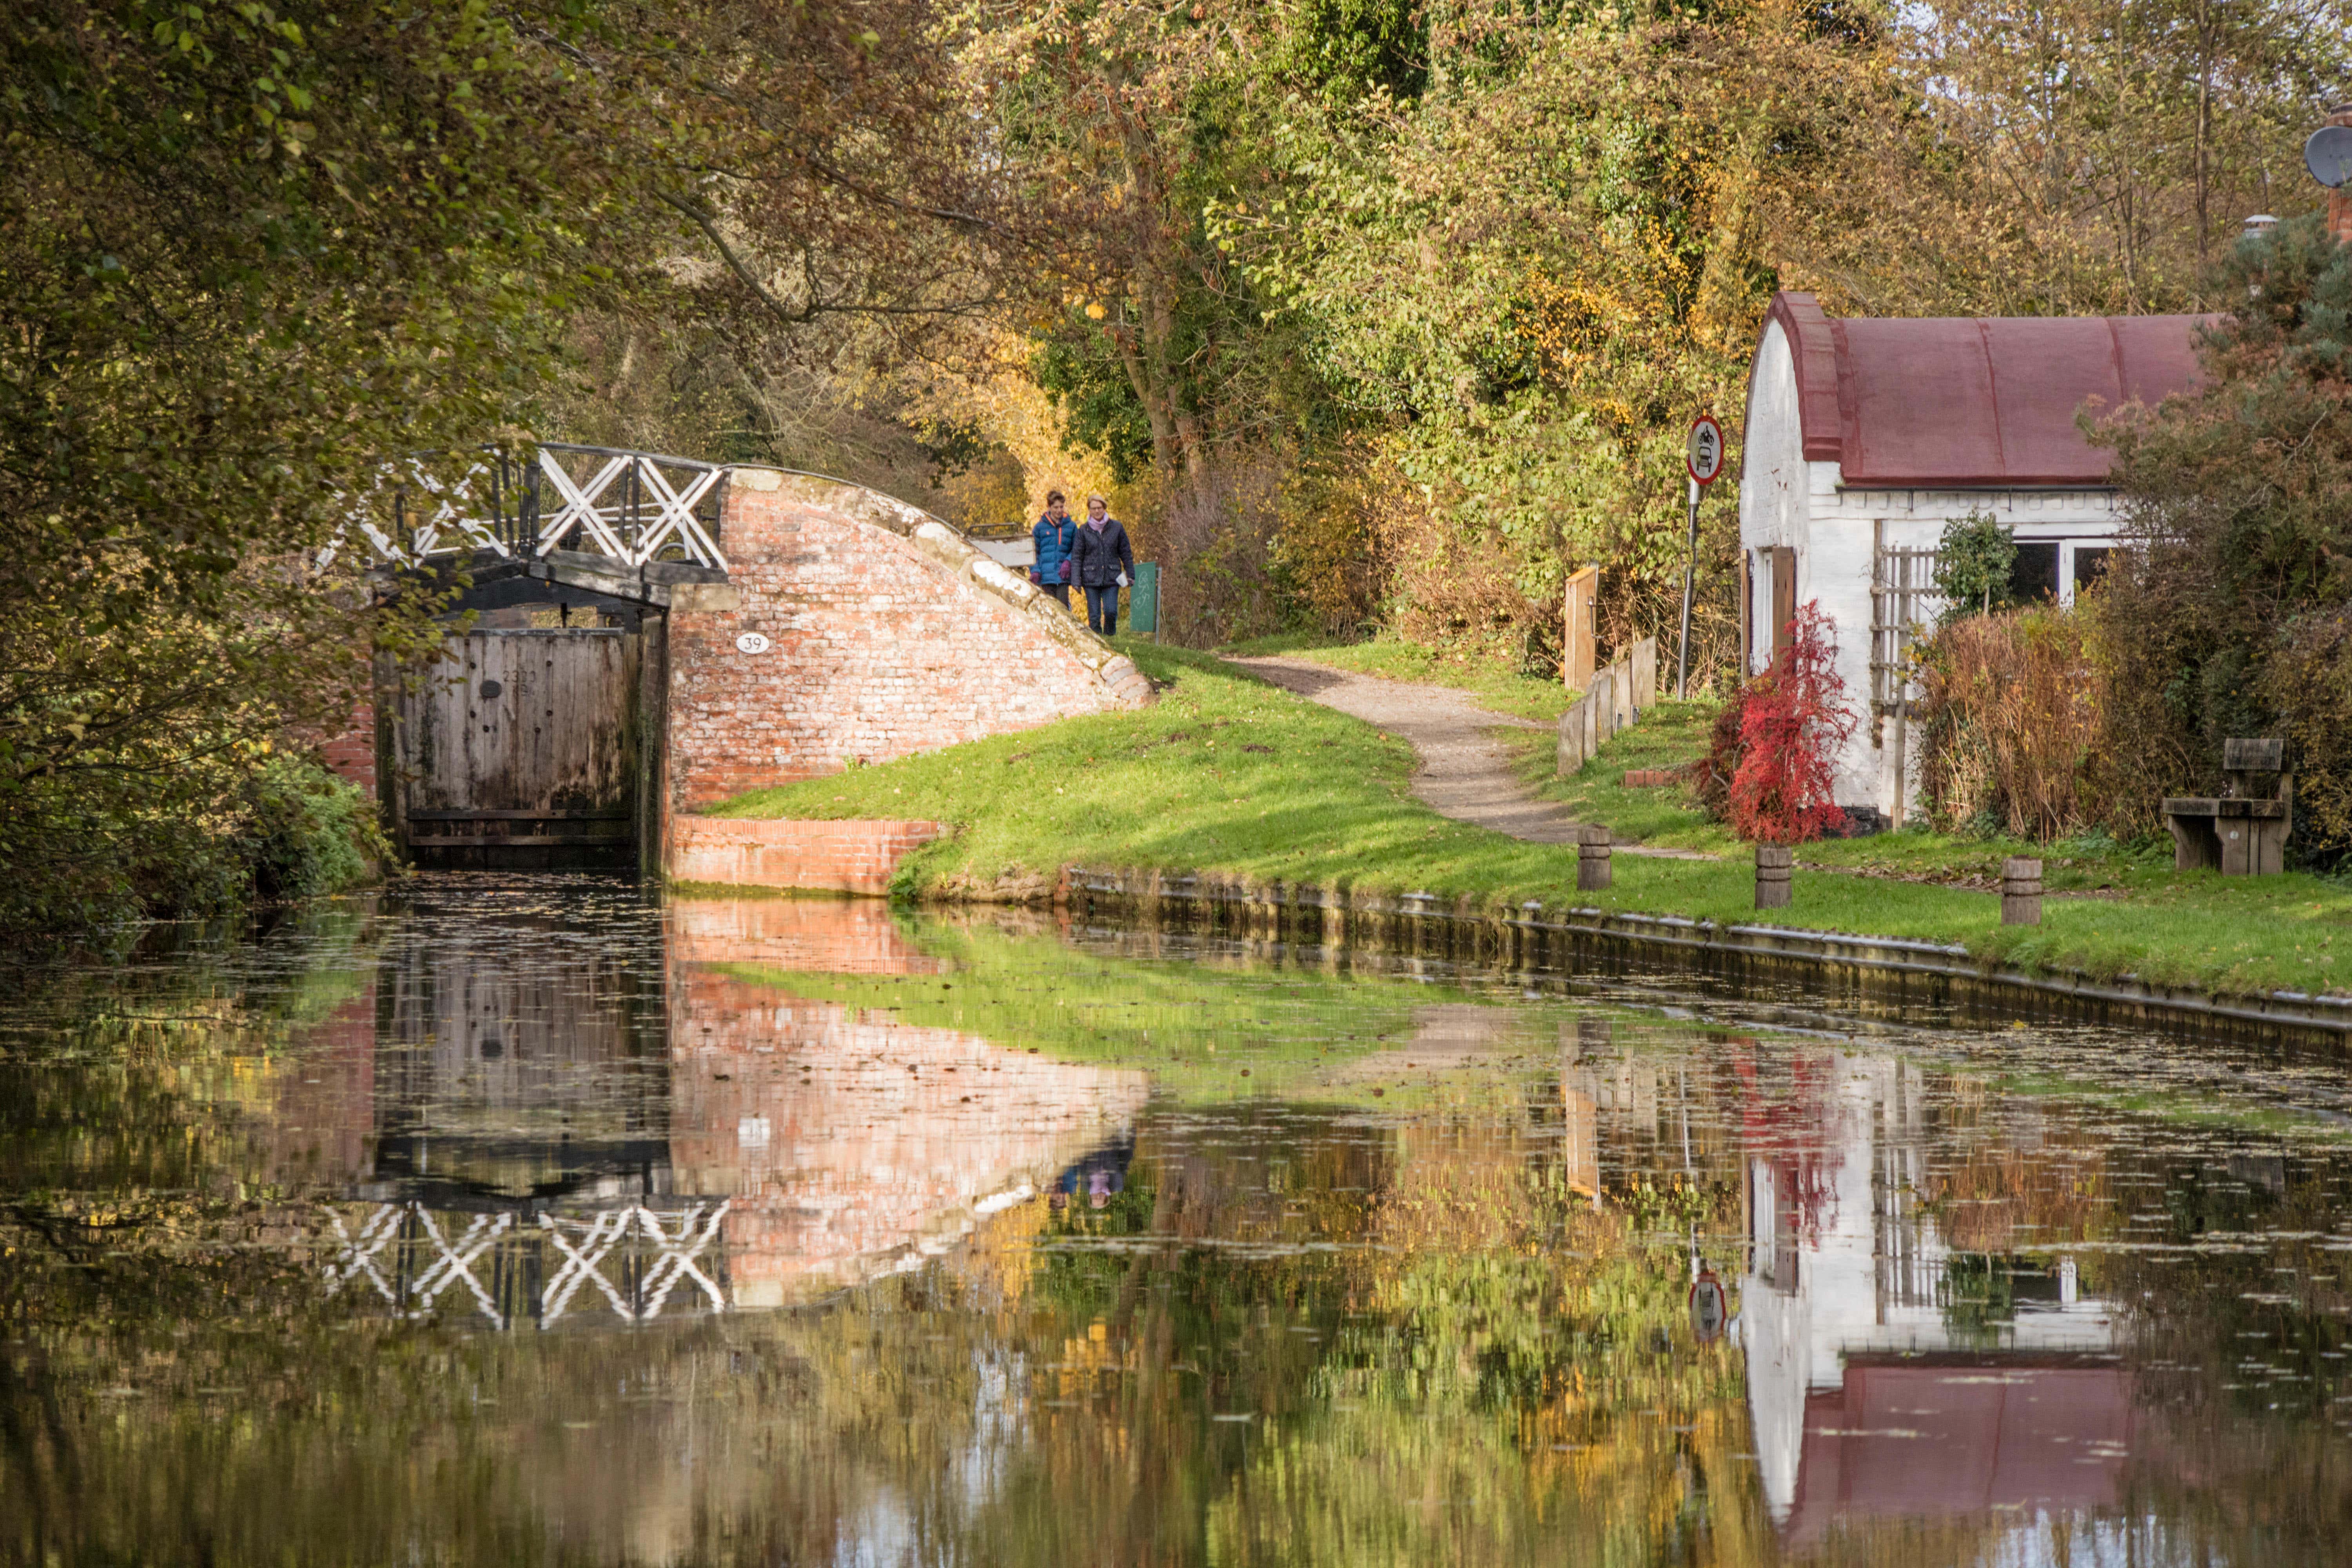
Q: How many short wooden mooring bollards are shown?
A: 3